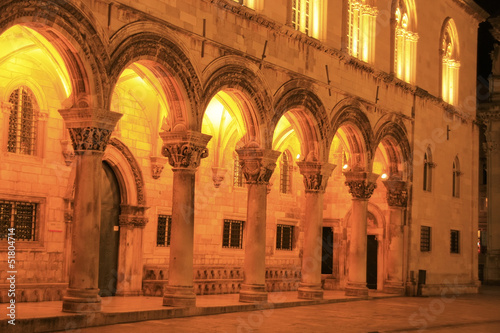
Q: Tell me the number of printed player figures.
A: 0